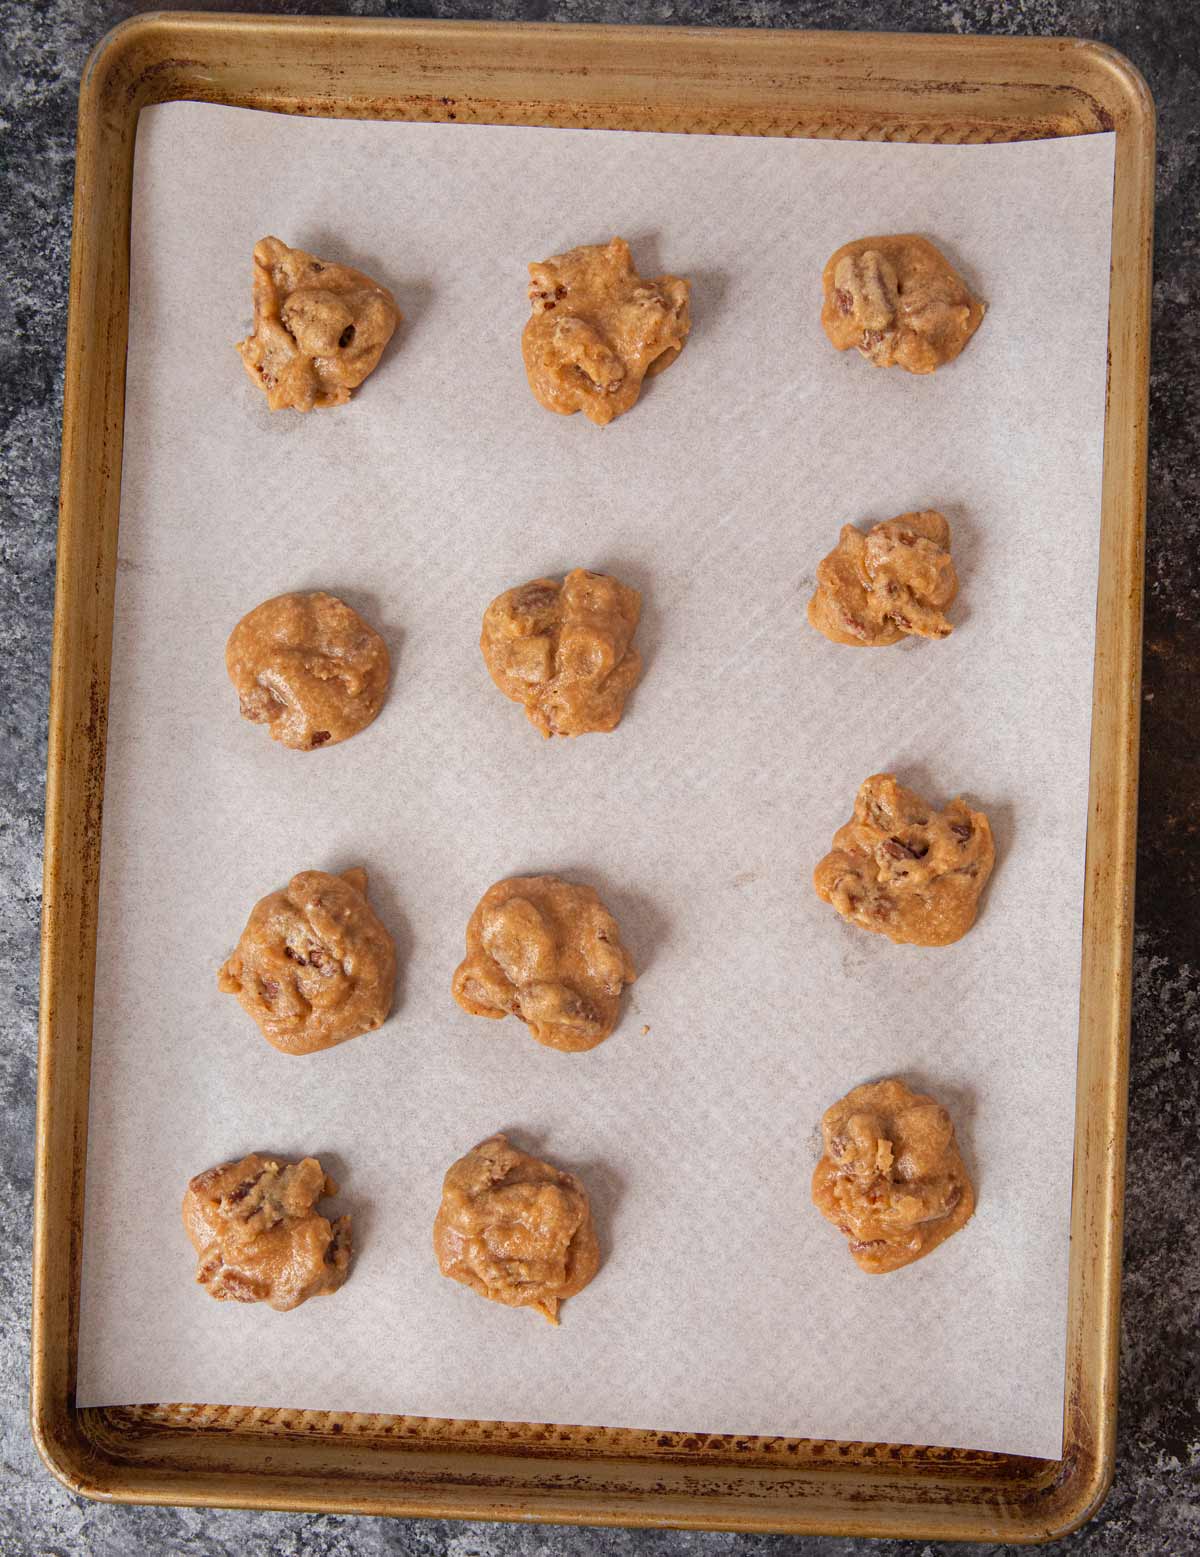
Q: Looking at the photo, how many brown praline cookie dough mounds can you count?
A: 12